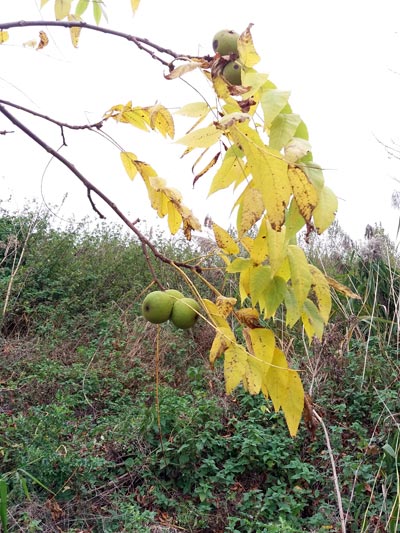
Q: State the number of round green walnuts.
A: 5